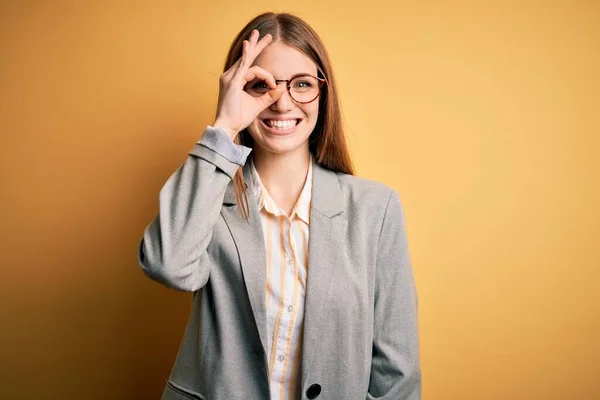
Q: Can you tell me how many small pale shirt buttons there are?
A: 3